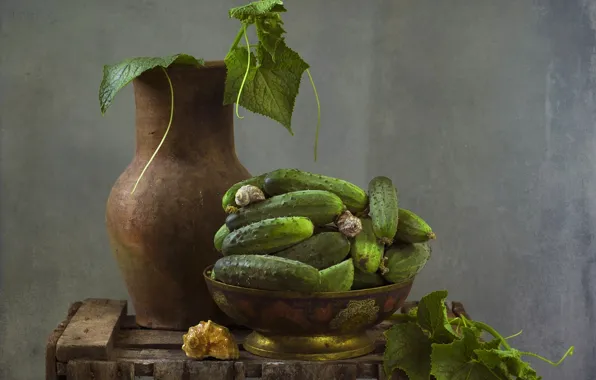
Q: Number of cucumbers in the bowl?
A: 13